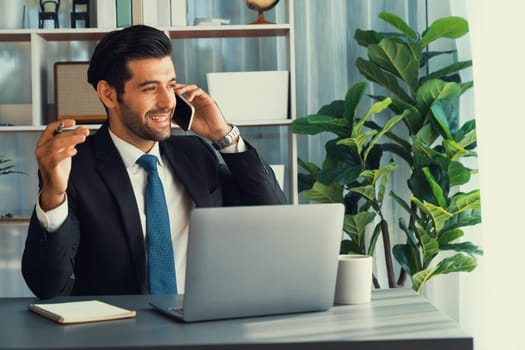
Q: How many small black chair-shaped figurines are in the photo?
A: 2